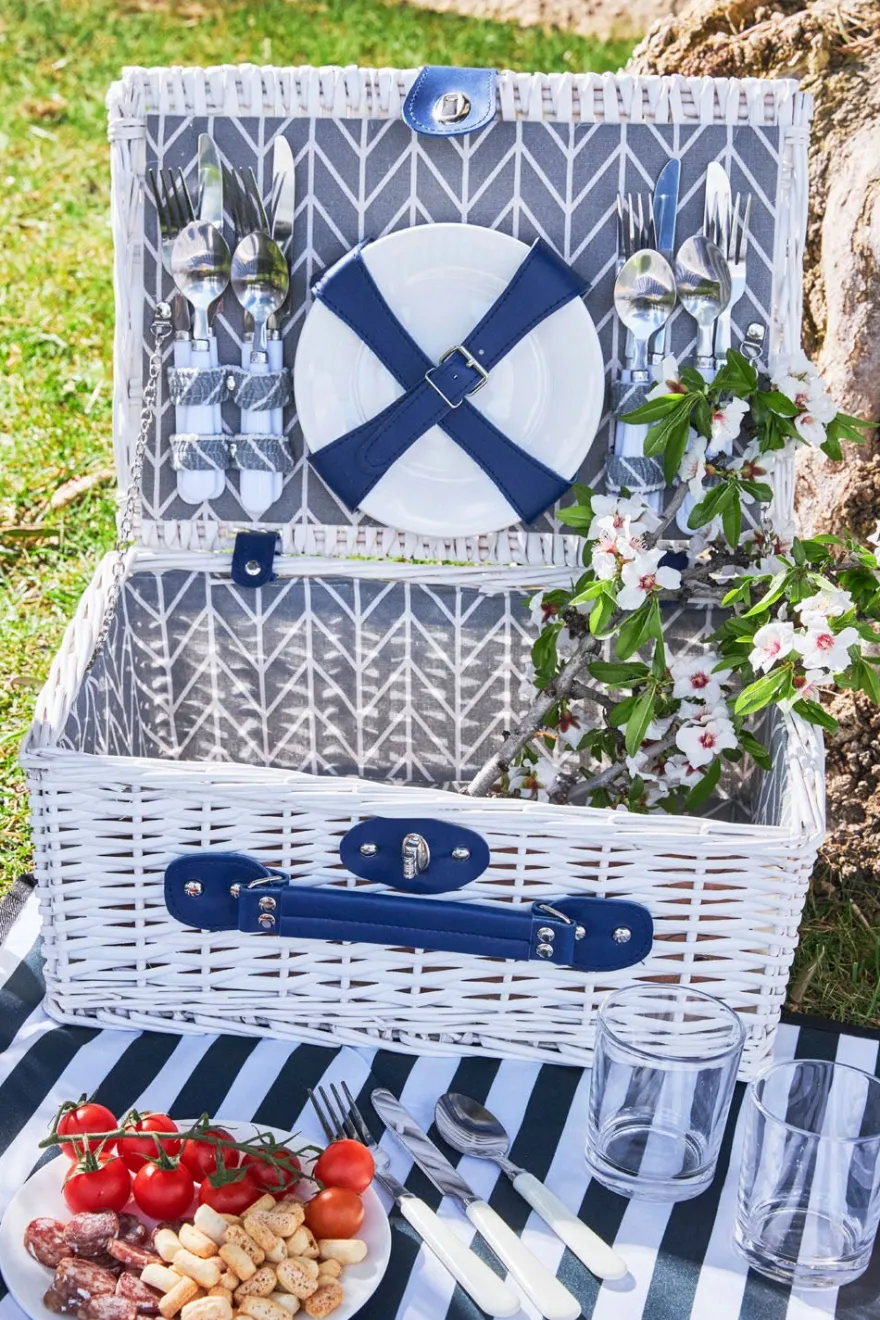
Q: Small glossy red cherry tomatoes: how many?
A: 9